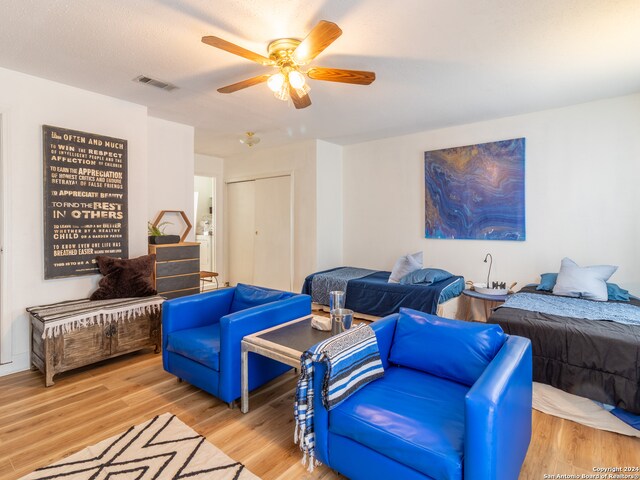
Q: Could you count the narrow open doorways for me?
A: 1